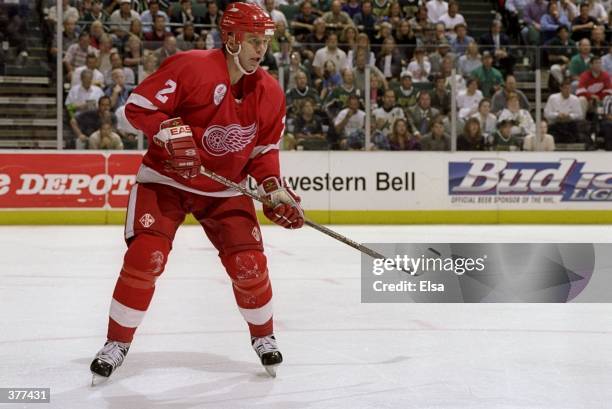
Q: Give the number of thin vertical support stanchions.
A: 6